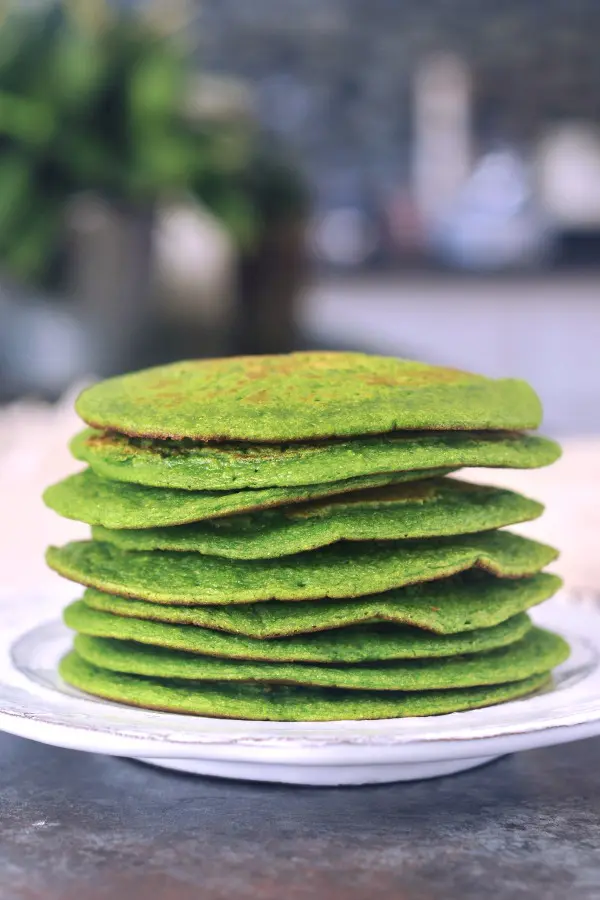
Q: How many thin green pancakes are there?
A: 9